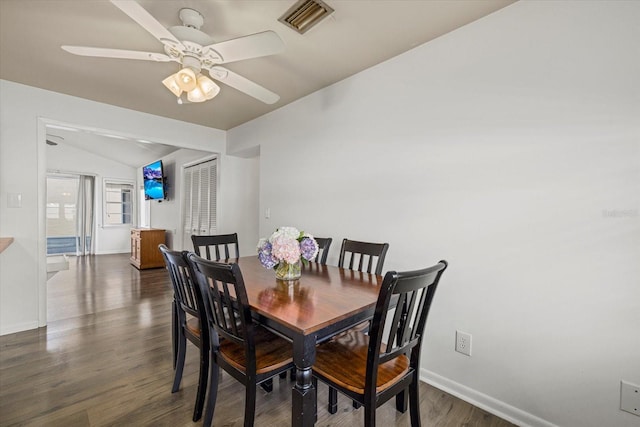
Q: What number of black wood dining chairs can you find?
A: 6